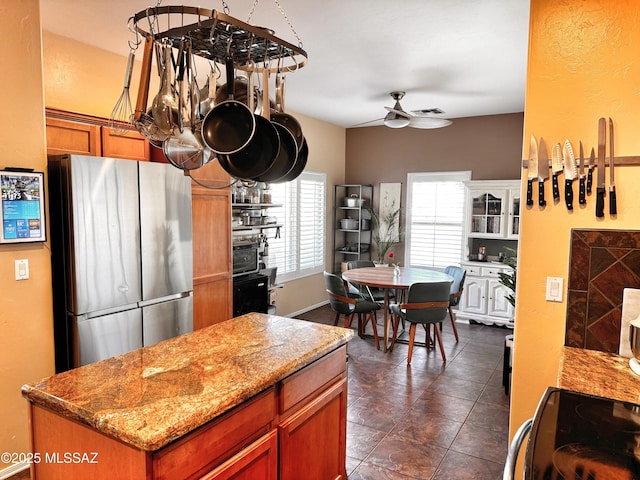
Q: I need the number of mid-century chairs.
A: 4